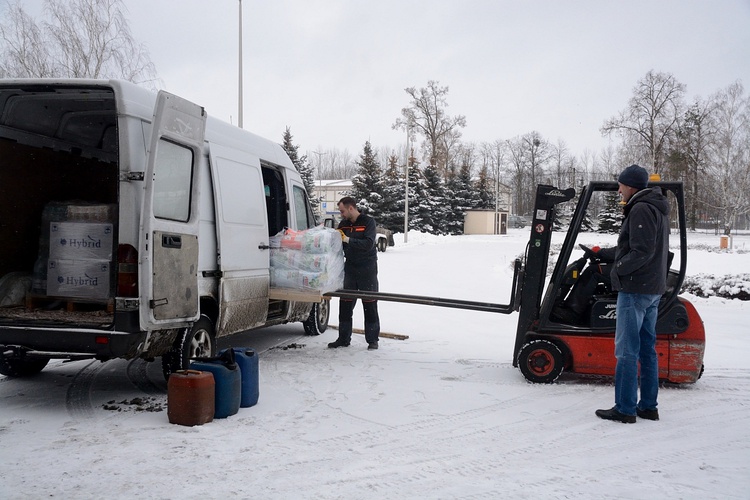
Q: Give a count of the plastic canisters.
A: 3